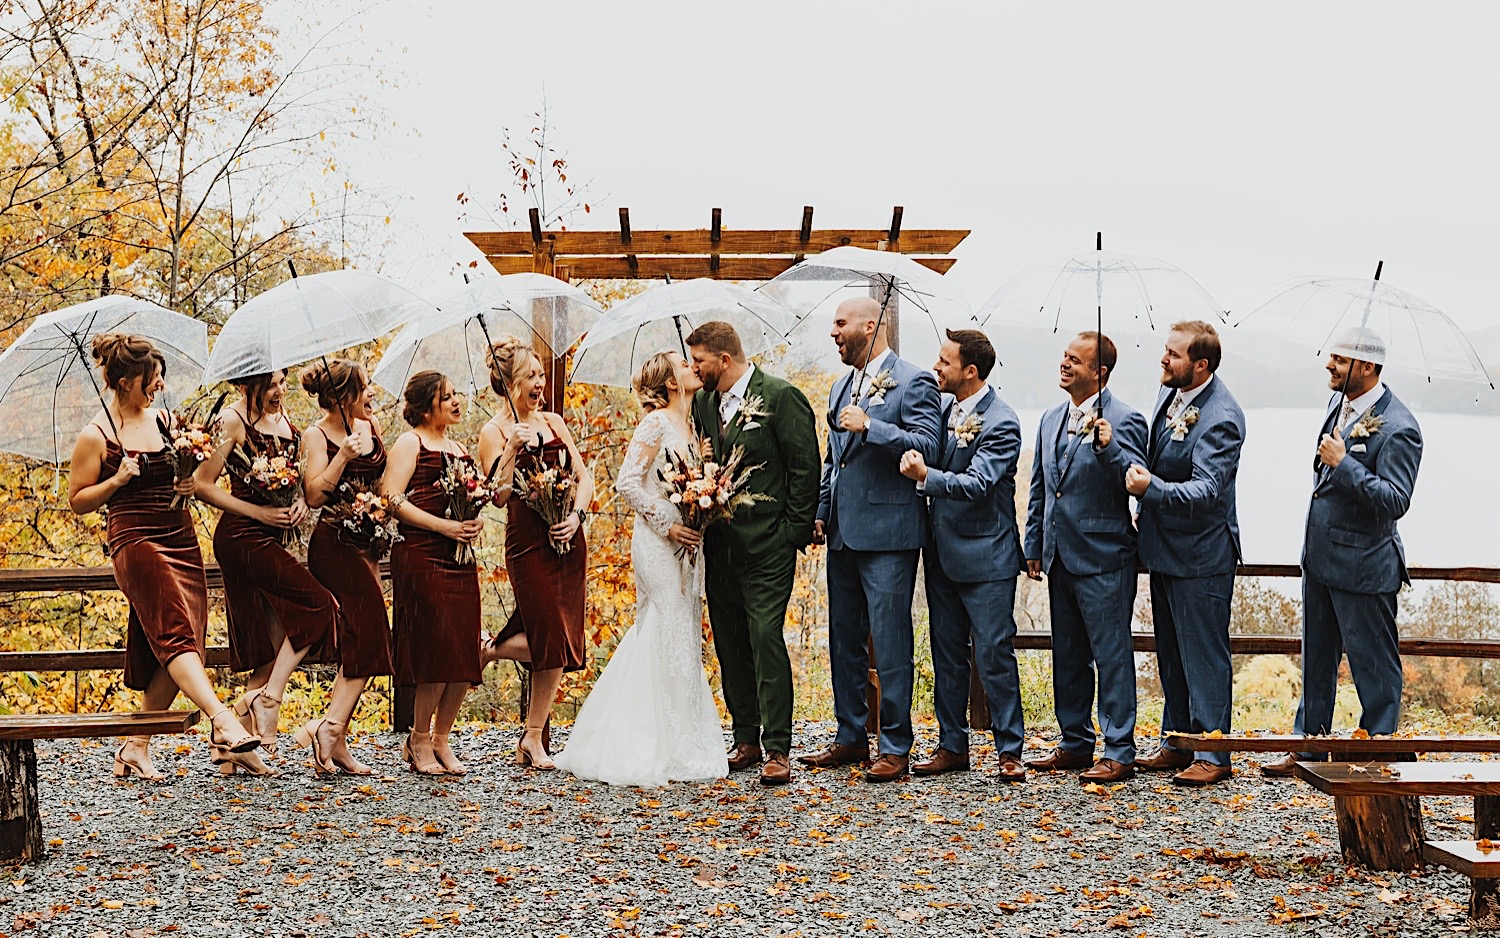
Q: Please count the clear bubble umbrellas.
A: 7